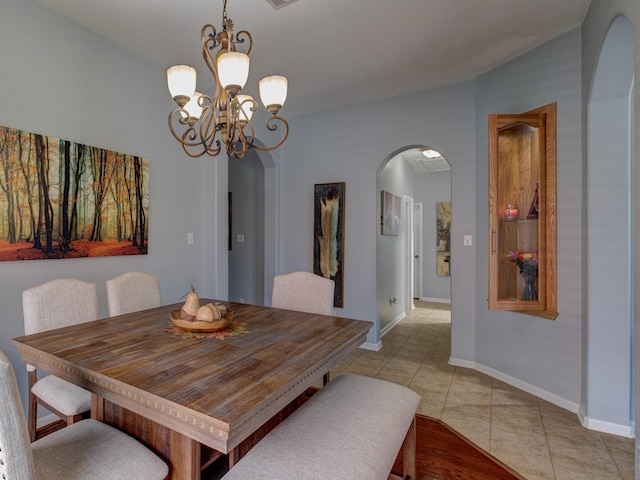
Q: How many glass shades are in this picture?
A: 5